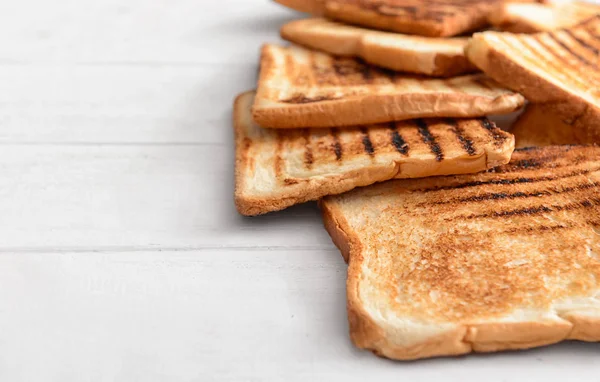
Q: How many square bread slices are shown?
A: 1